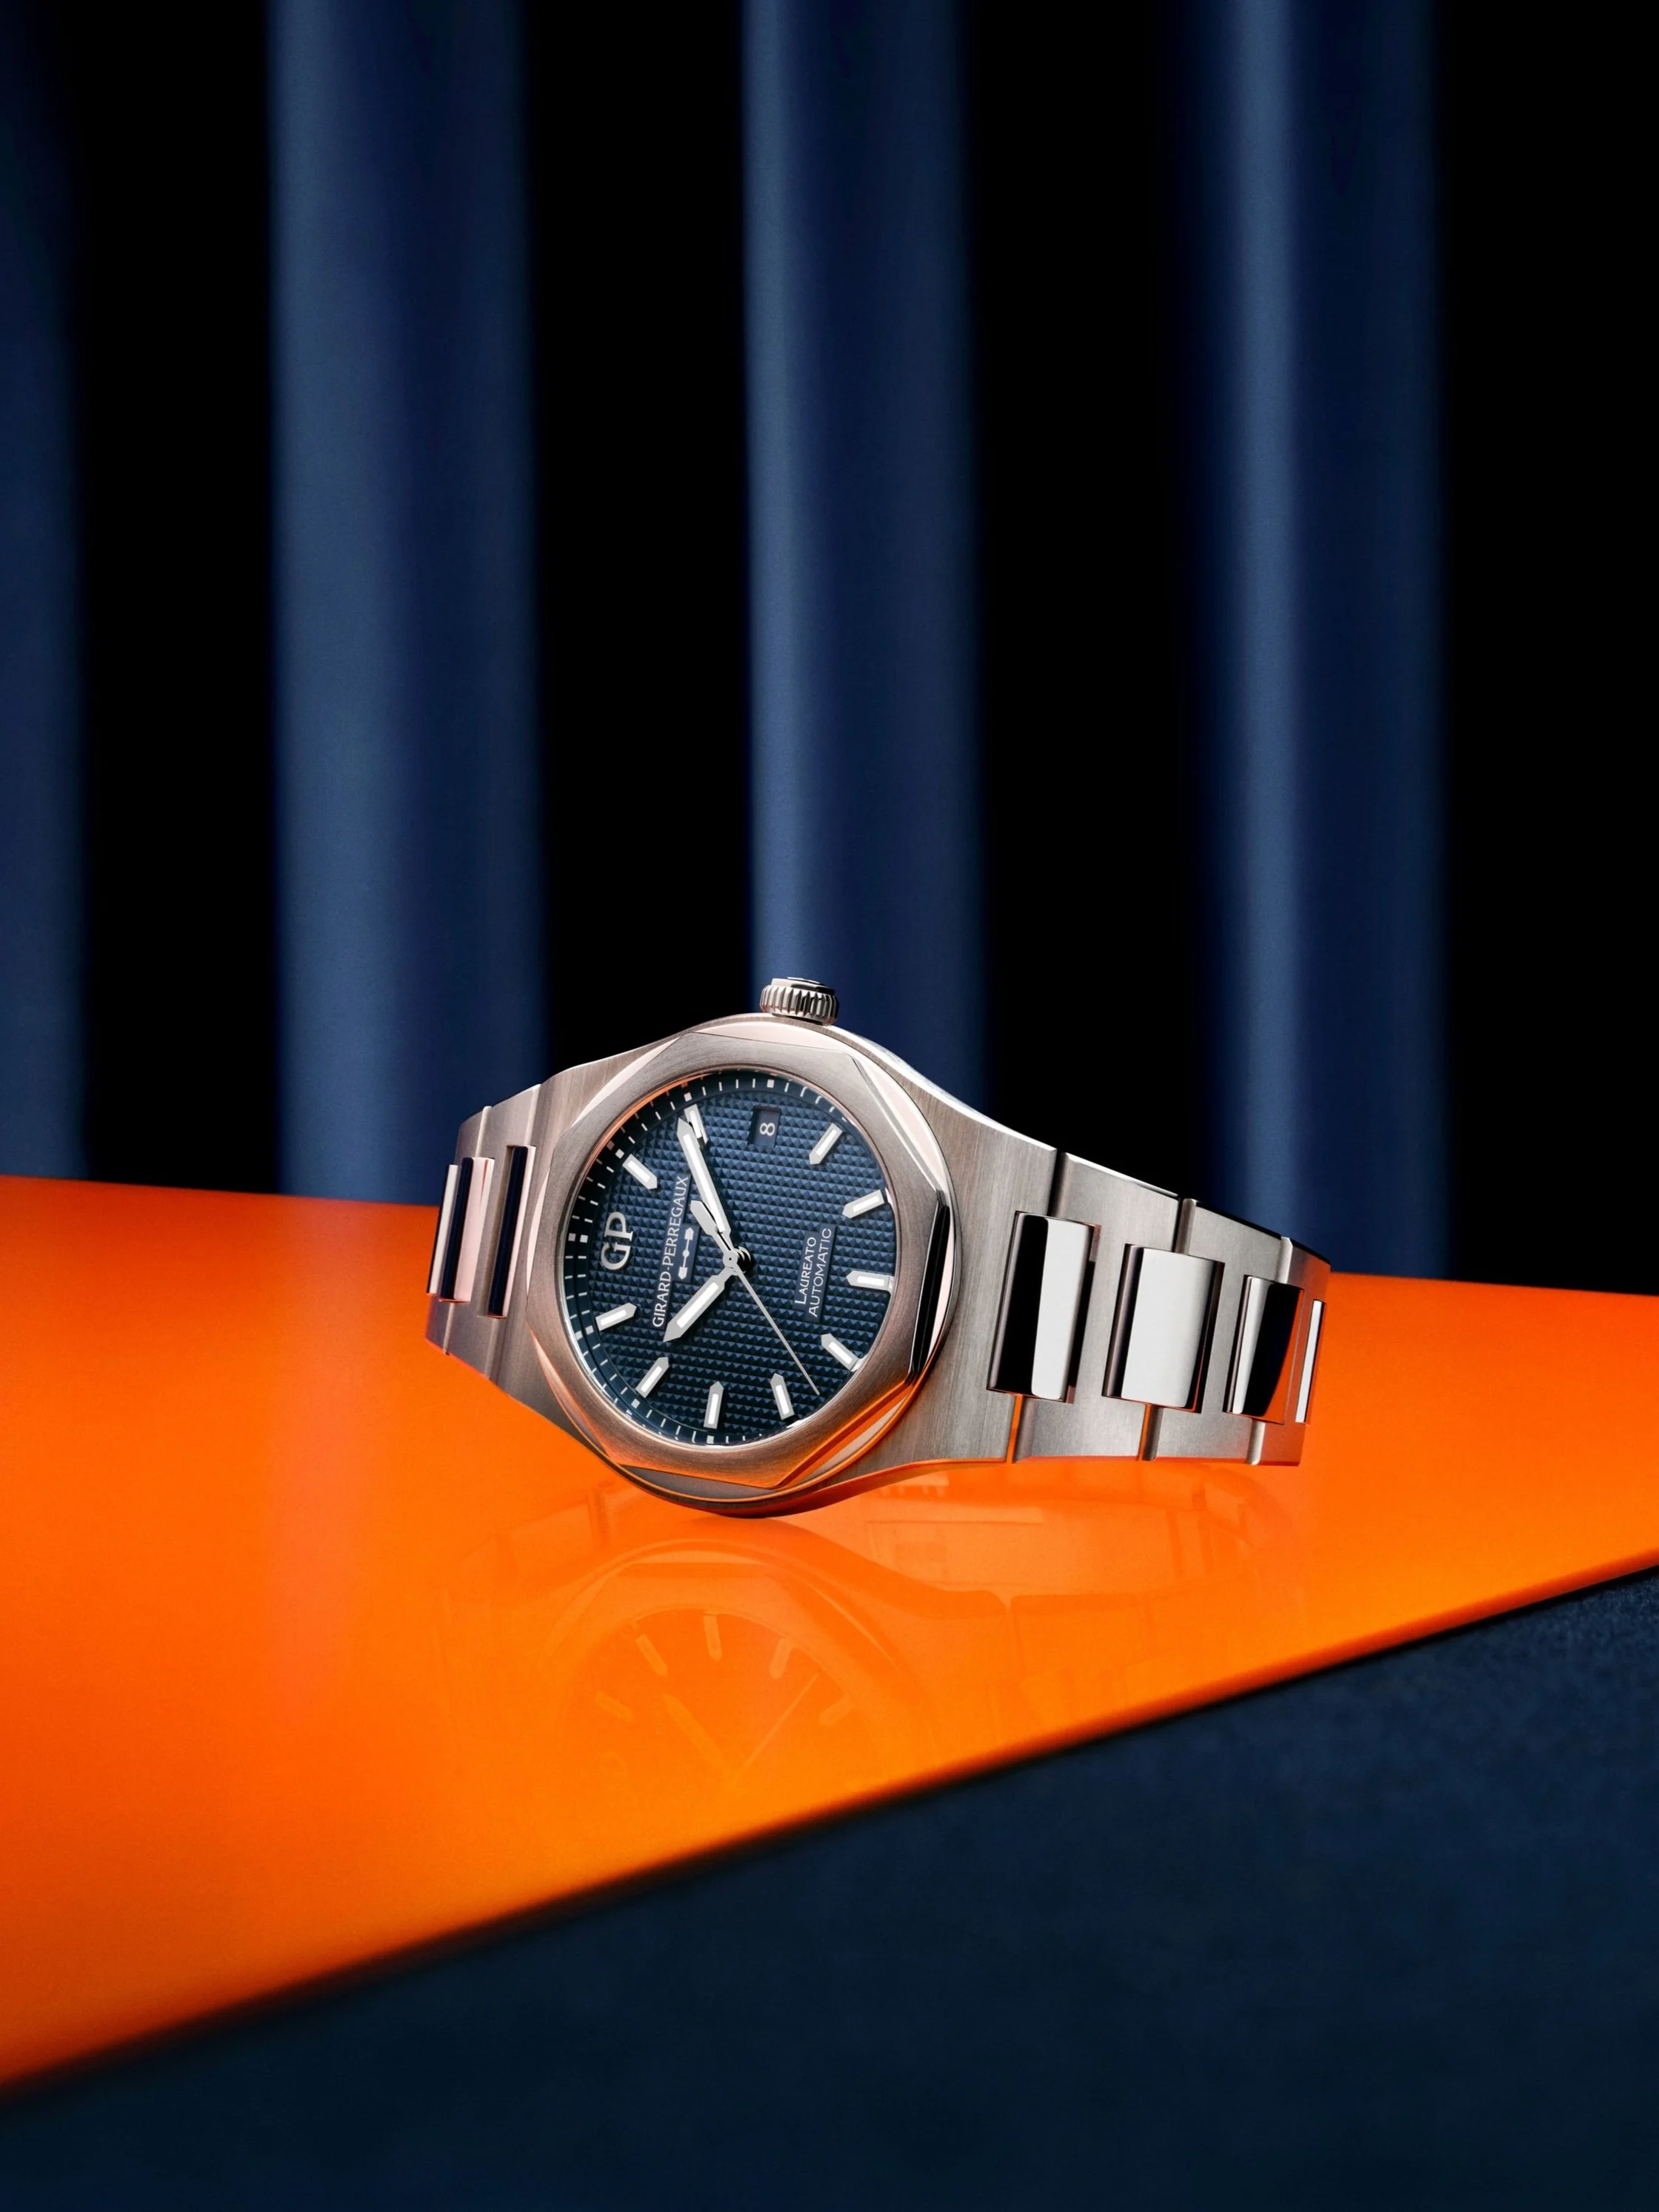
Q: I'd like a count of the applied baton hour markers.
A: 10